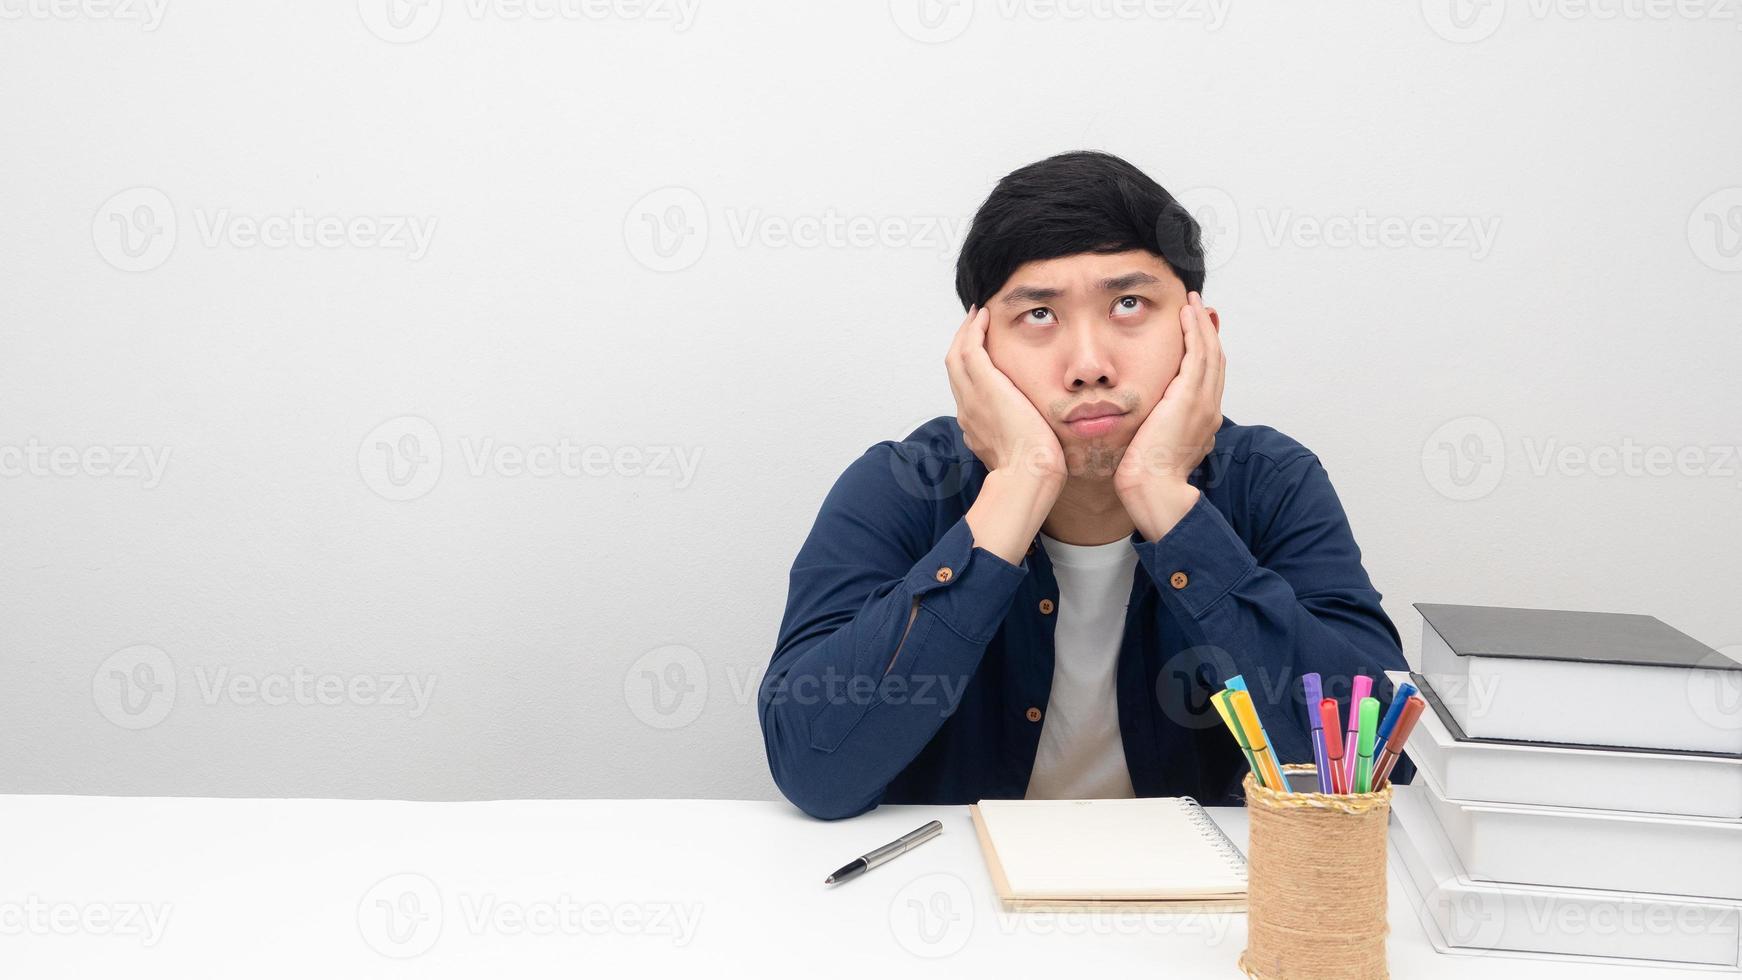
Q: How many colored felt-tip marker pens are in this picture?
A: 10